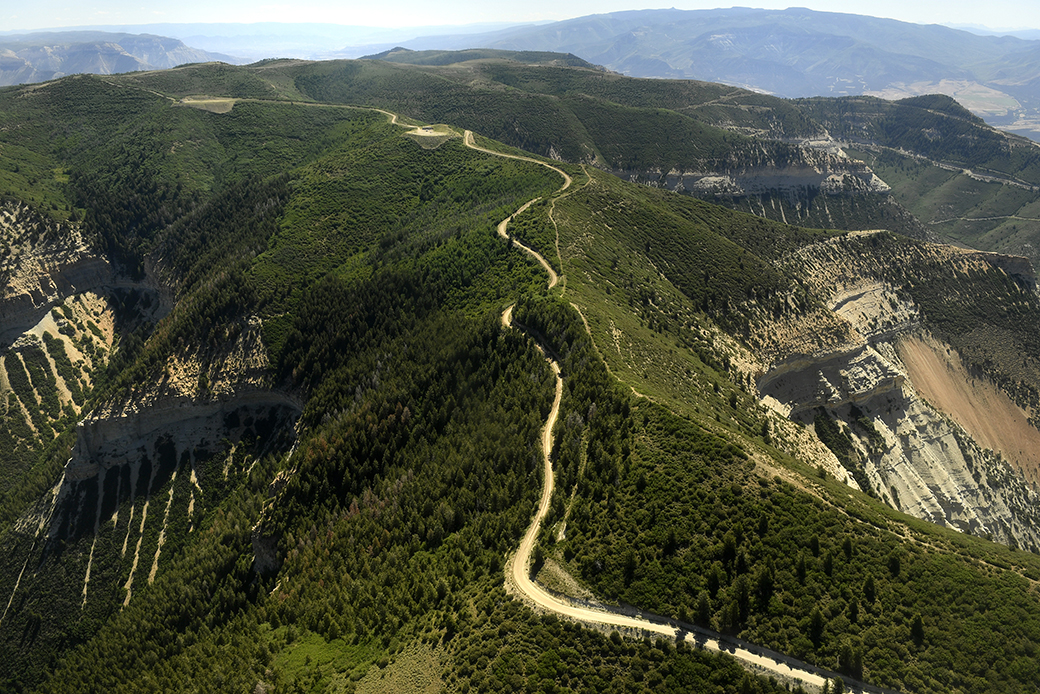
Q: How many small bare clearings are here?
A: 2